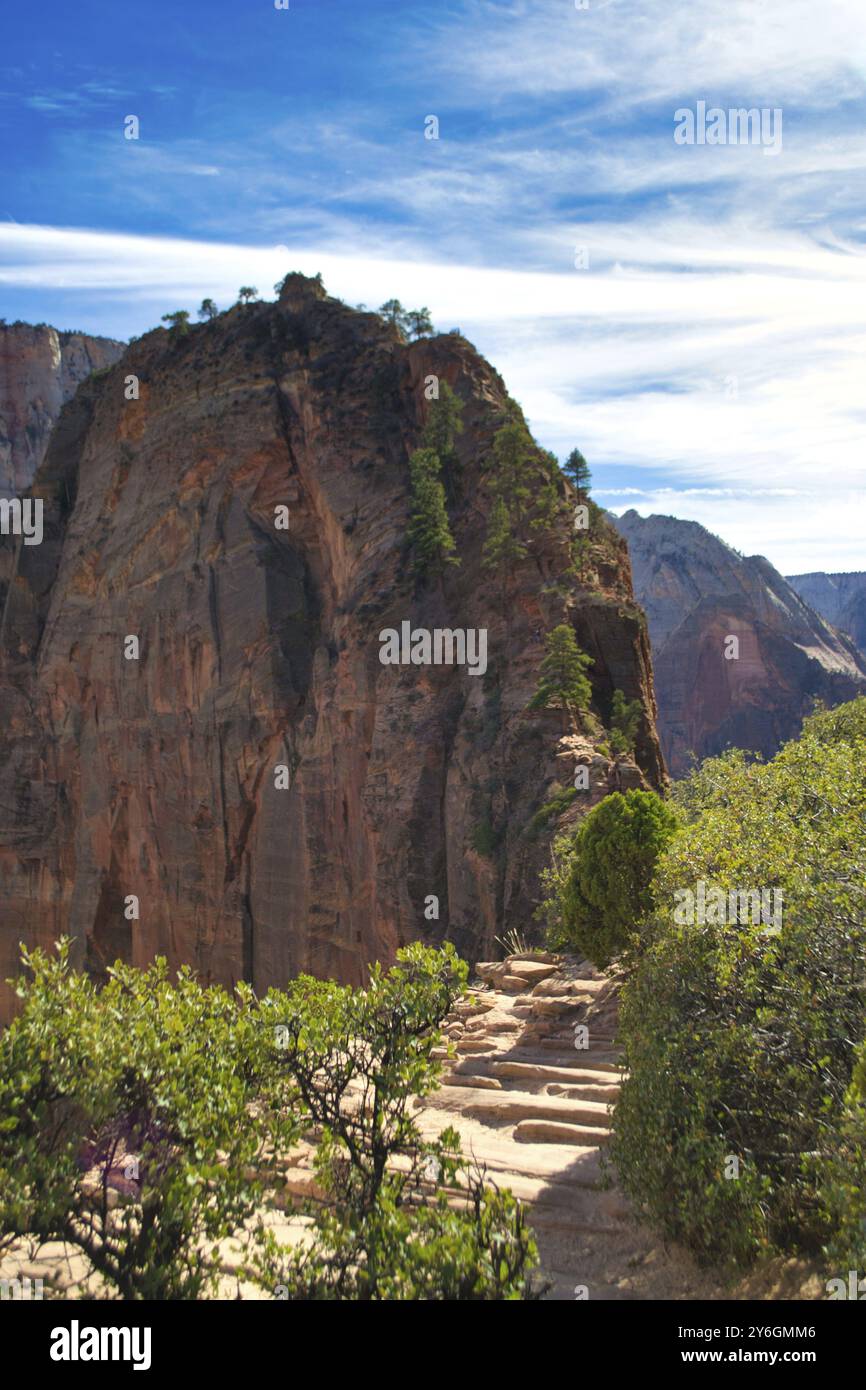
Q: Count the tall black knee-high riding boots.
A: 0